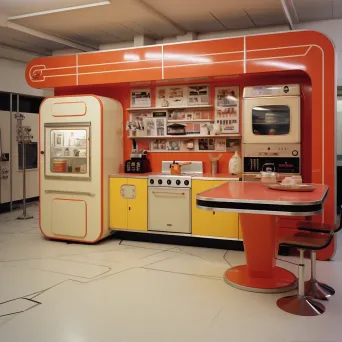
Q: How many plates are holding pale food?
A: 1